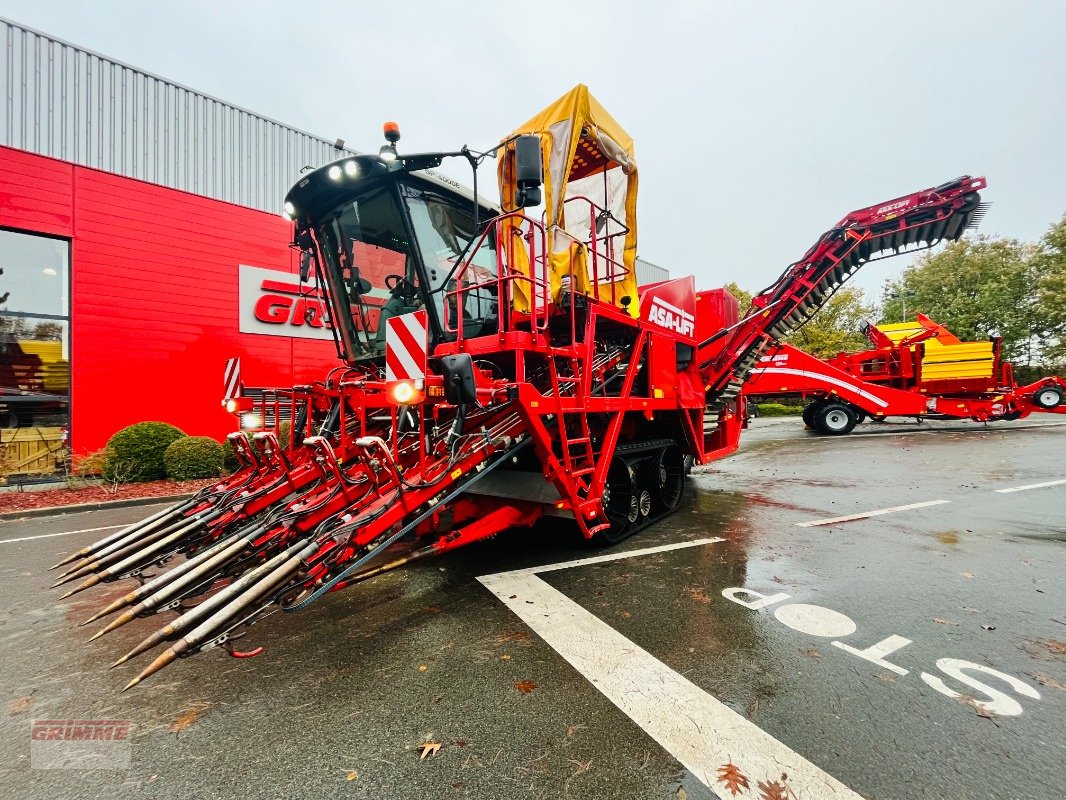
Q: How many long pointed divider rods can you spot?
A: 8